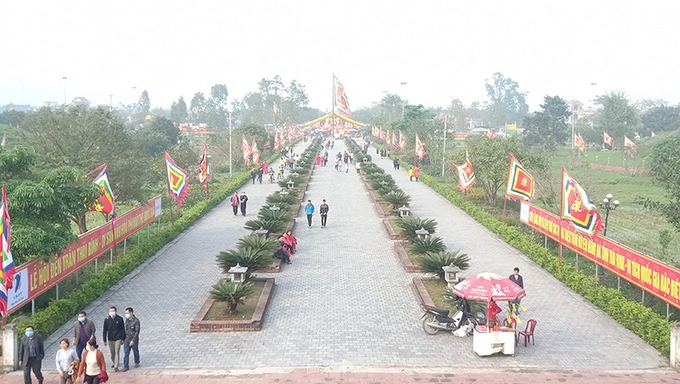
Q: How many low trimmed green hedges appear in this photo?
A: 2